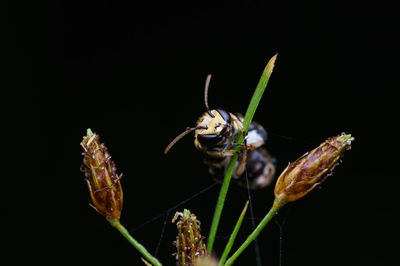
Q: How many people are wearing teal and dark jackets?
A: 0